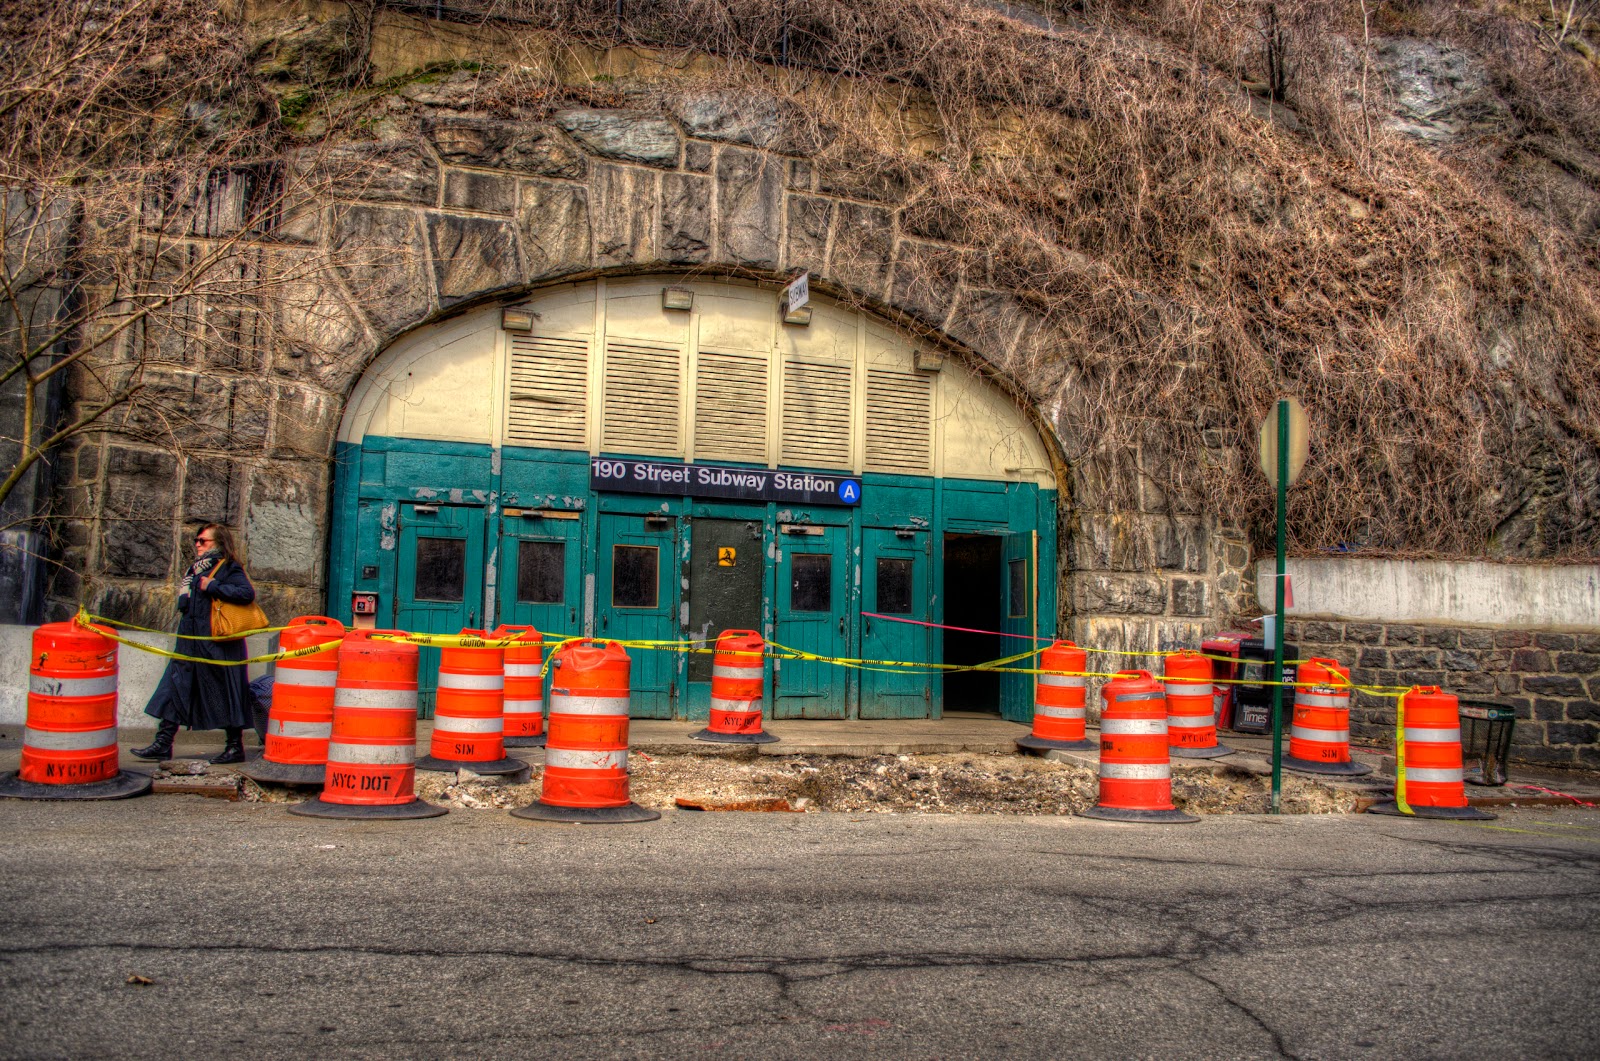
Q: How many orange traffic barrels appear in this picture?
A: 12